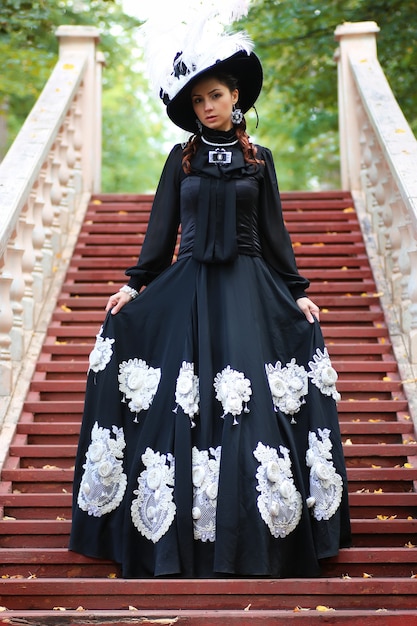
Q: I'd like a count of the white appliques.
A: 11